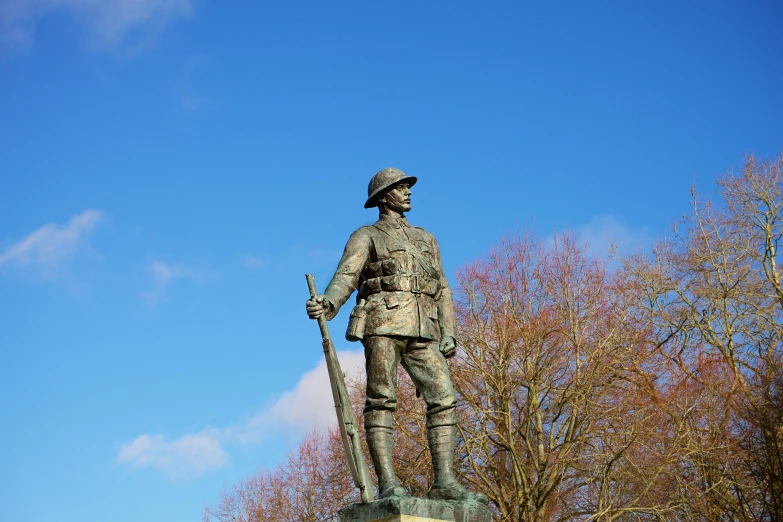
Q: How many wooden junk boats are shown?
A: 0